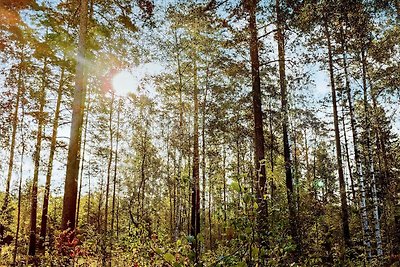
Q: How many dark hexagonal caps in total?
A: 0